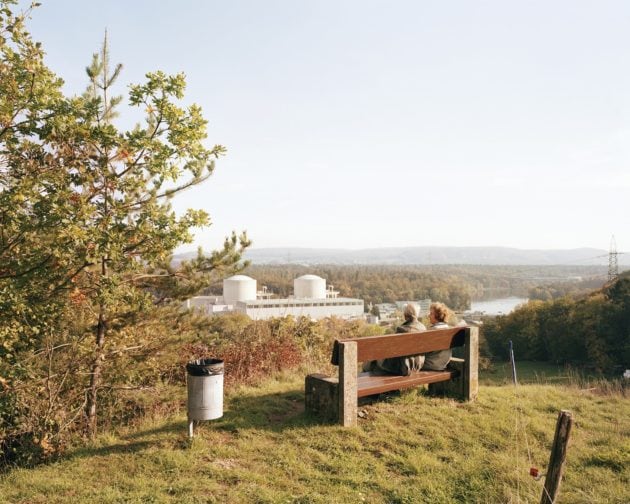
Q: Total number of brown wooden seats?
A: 1